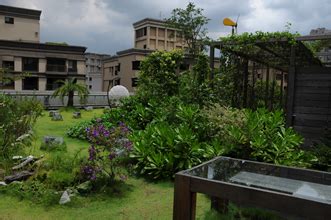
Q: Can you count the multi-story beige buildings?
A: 2